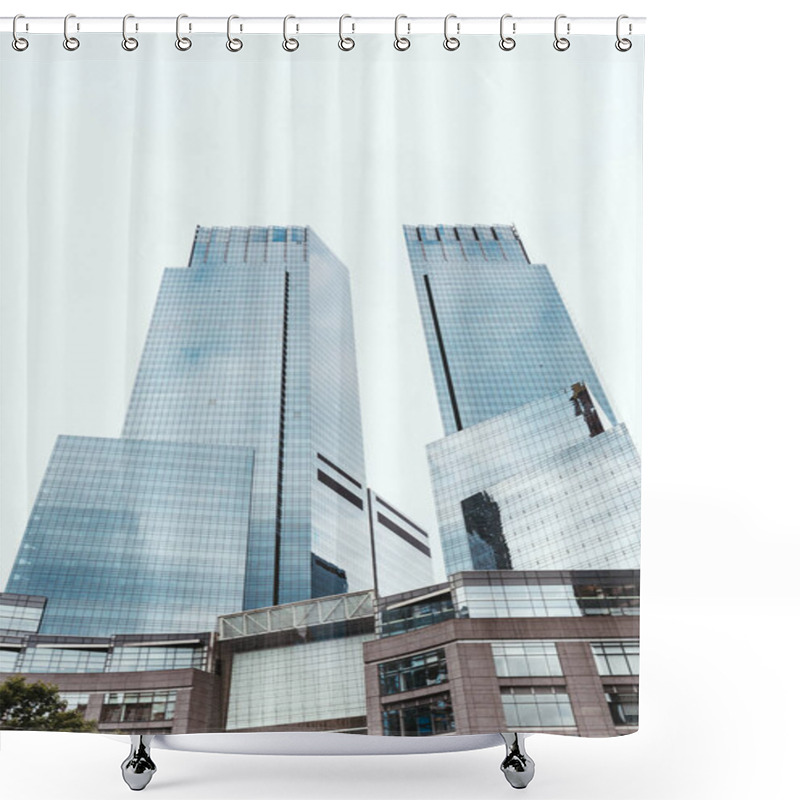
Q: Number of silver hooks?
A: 12